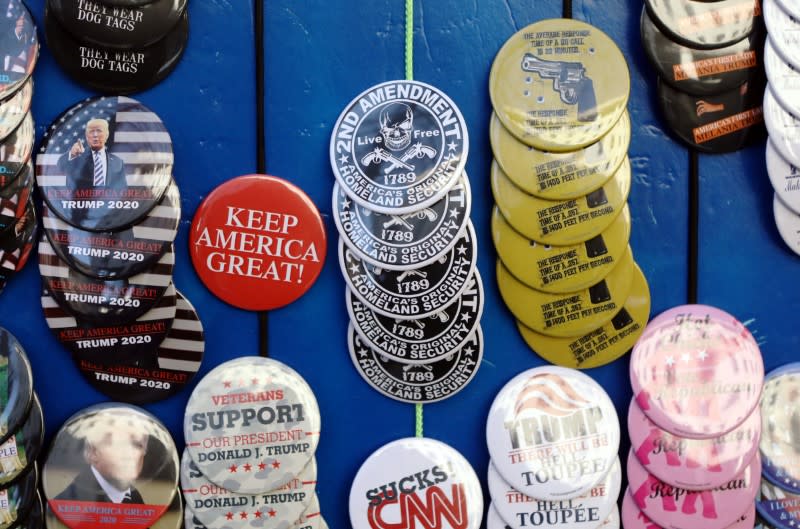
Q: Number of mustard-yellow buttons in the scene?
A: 6